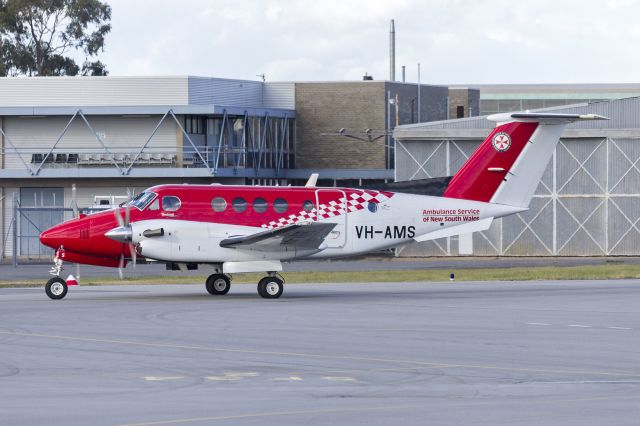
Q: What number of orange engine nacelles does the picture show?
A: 0